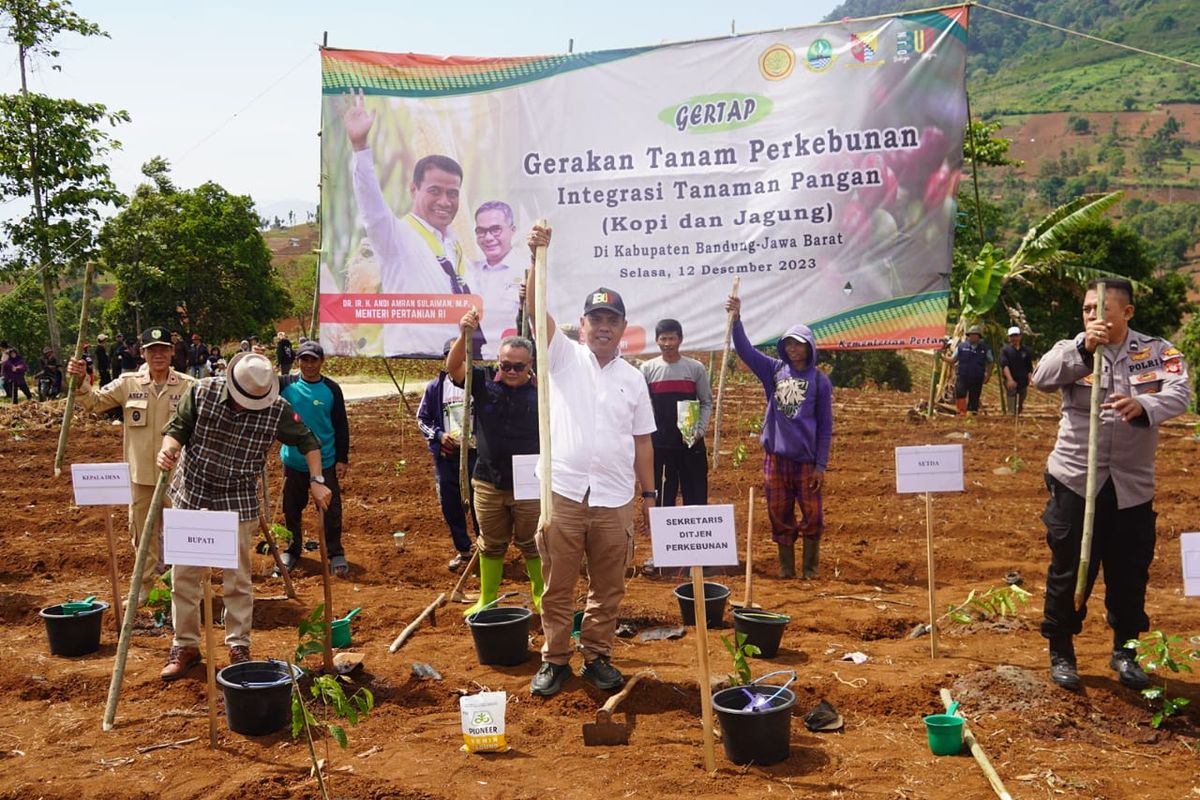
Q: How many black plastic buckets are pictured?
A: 6